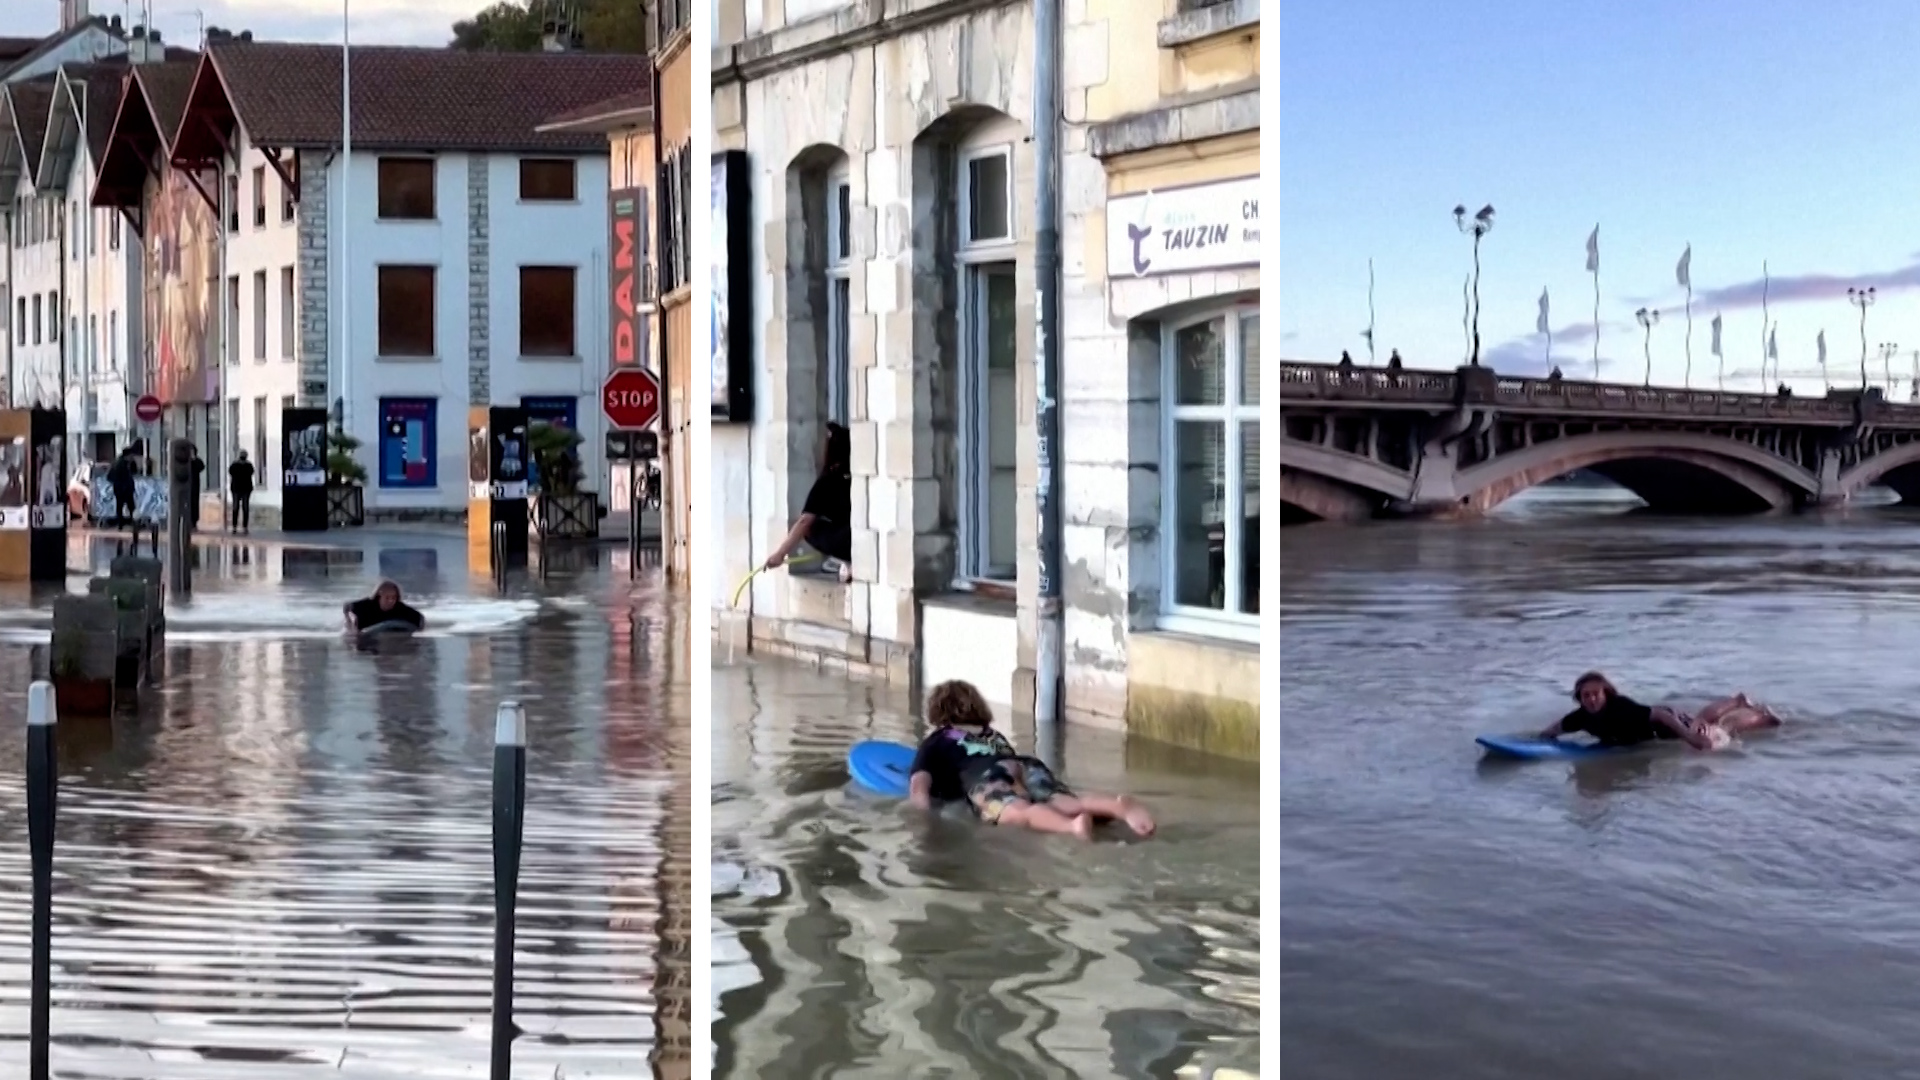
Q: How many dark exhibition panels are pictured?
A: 3